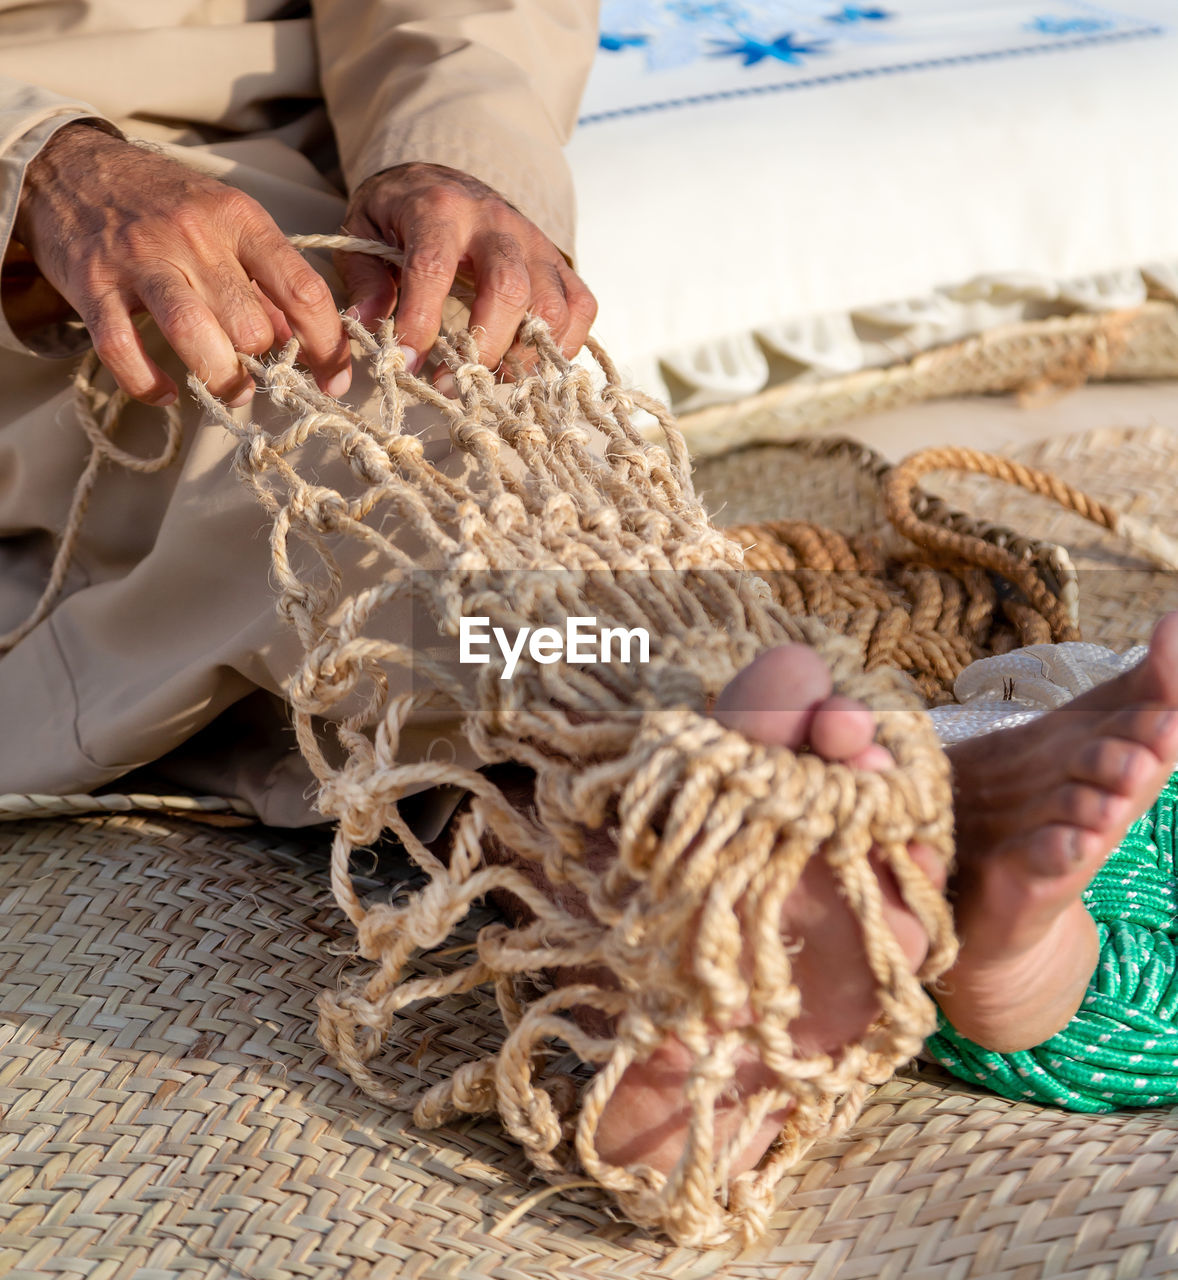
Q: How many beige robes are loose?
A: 1